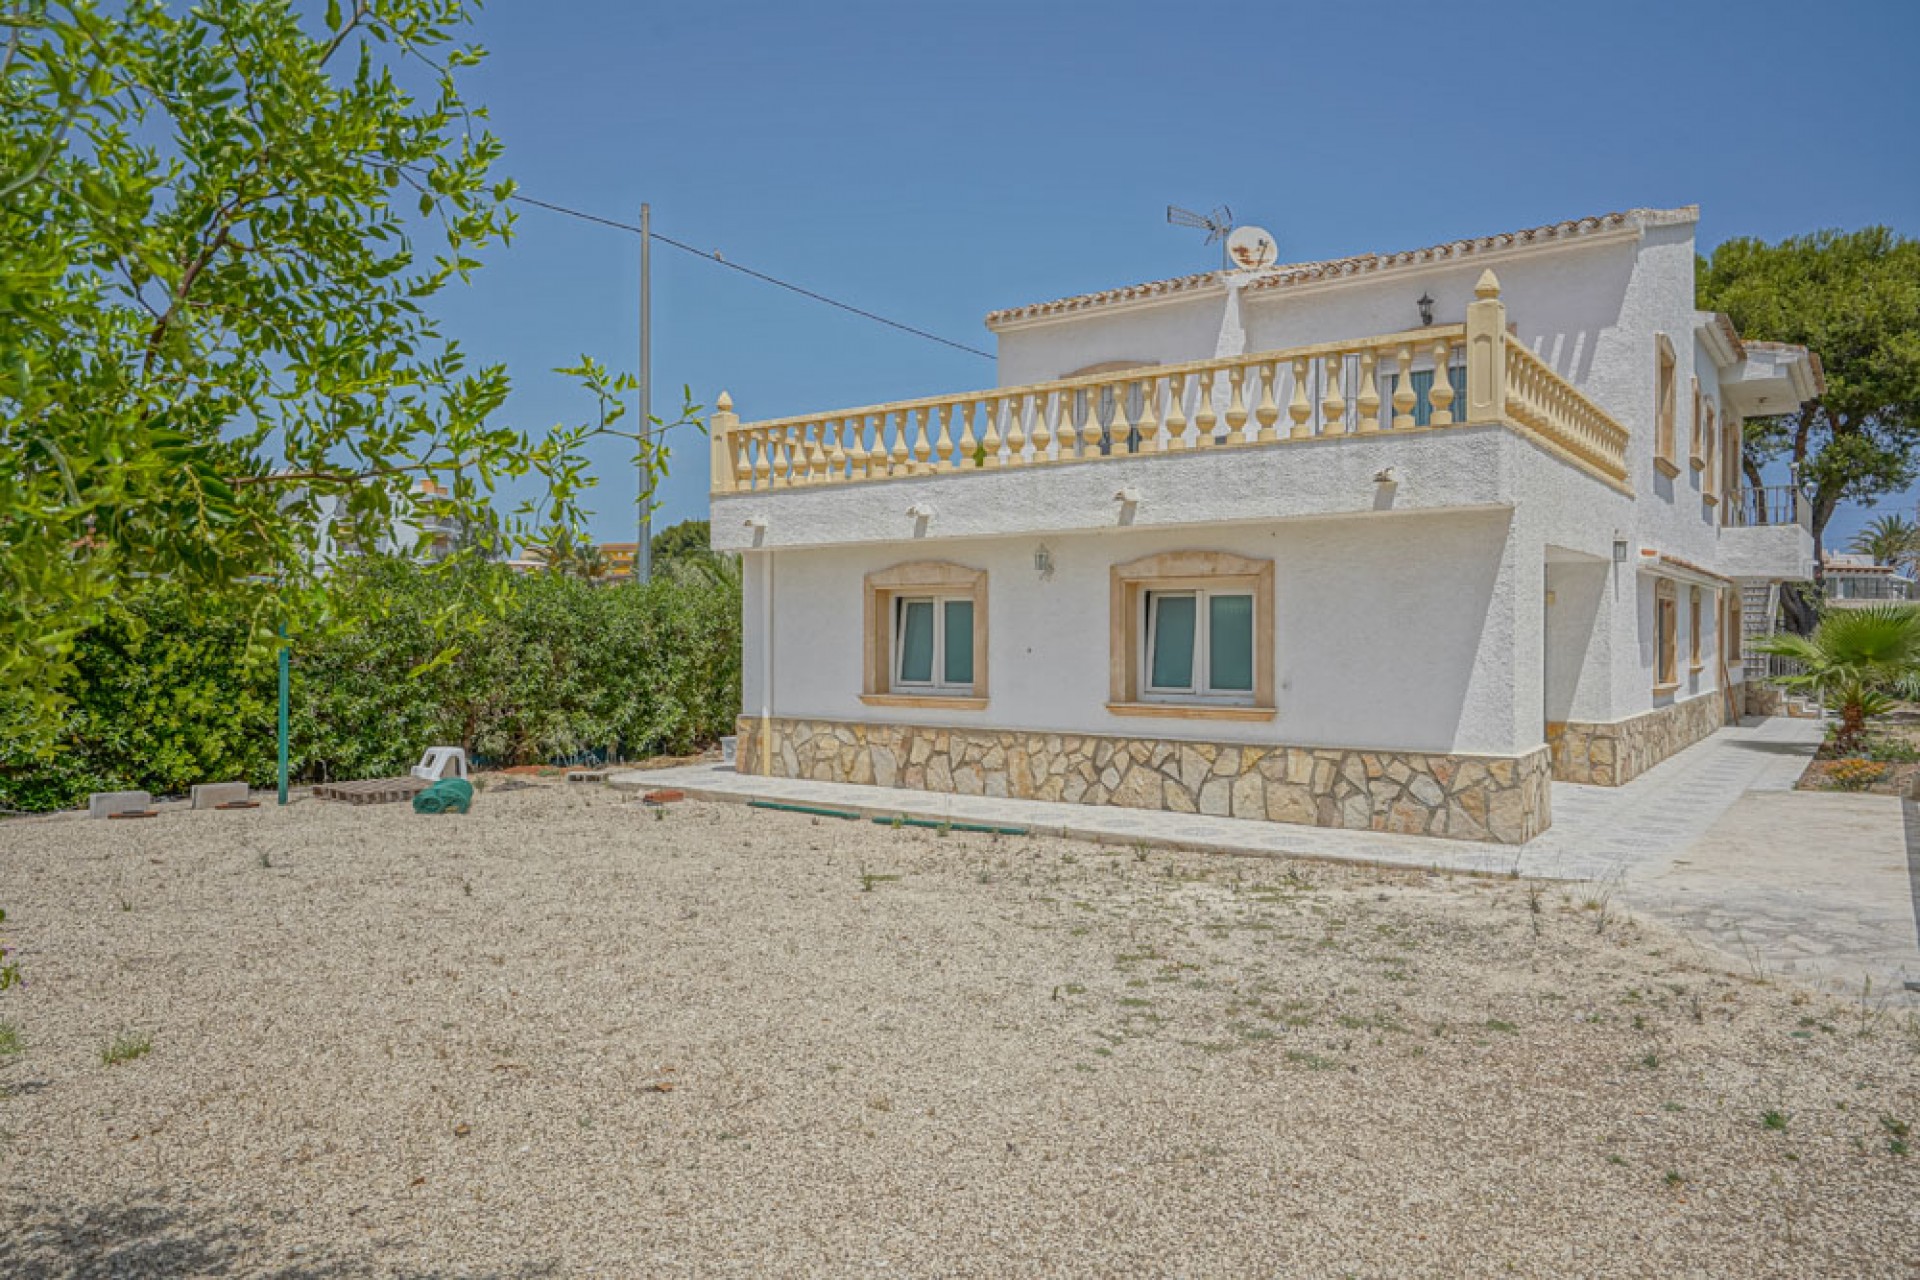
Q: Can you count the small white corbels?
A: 4